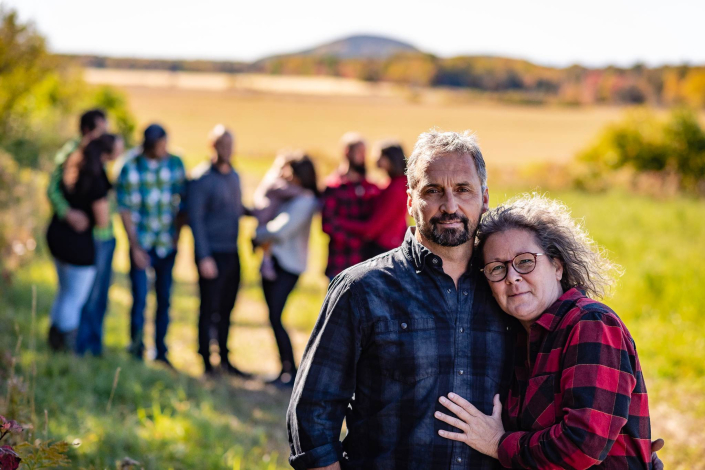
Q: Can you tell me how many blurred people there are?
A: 8